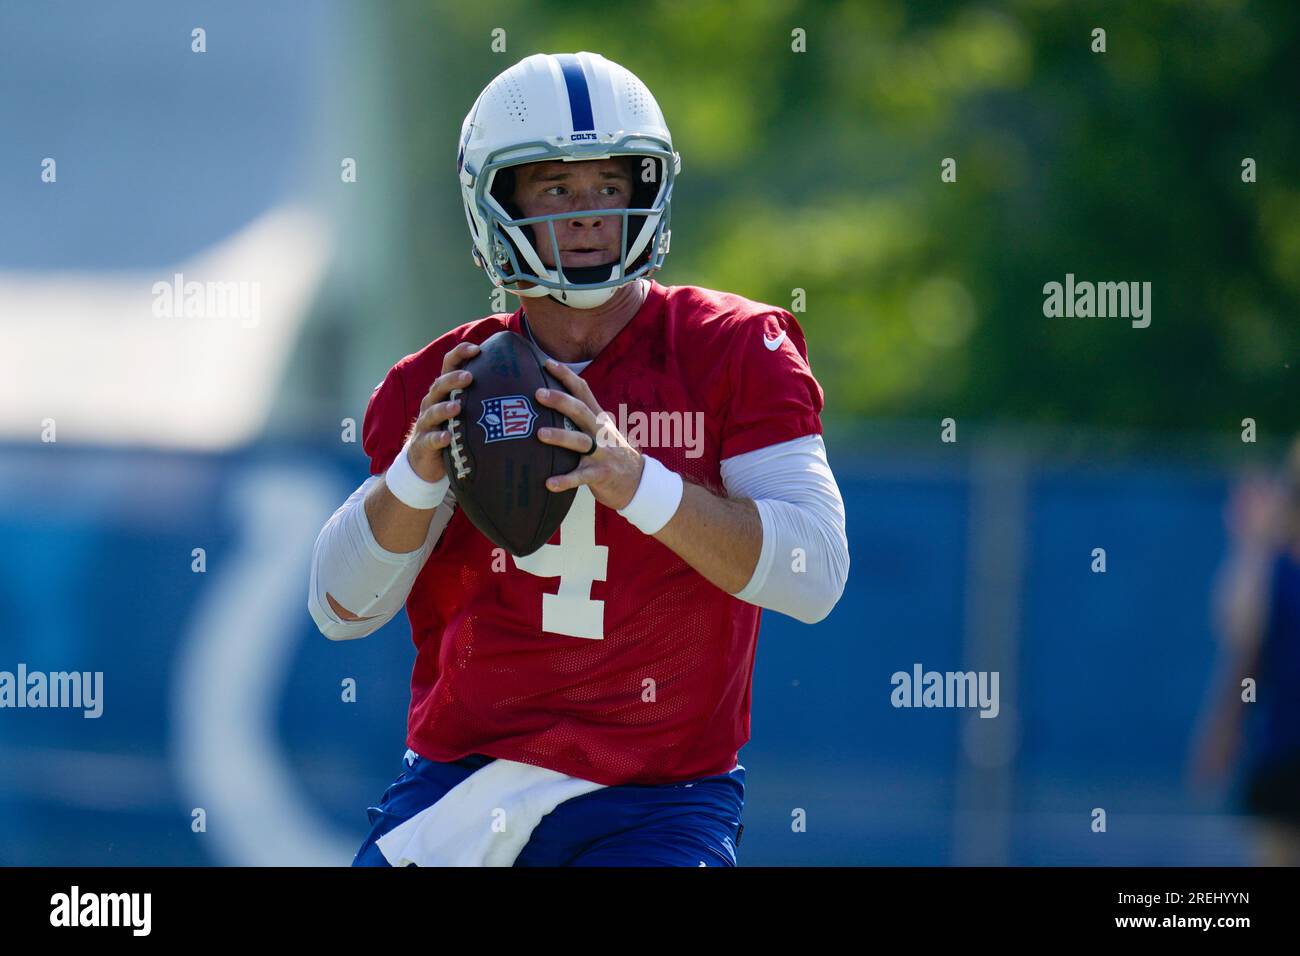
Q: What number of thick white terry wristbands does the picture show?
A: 2